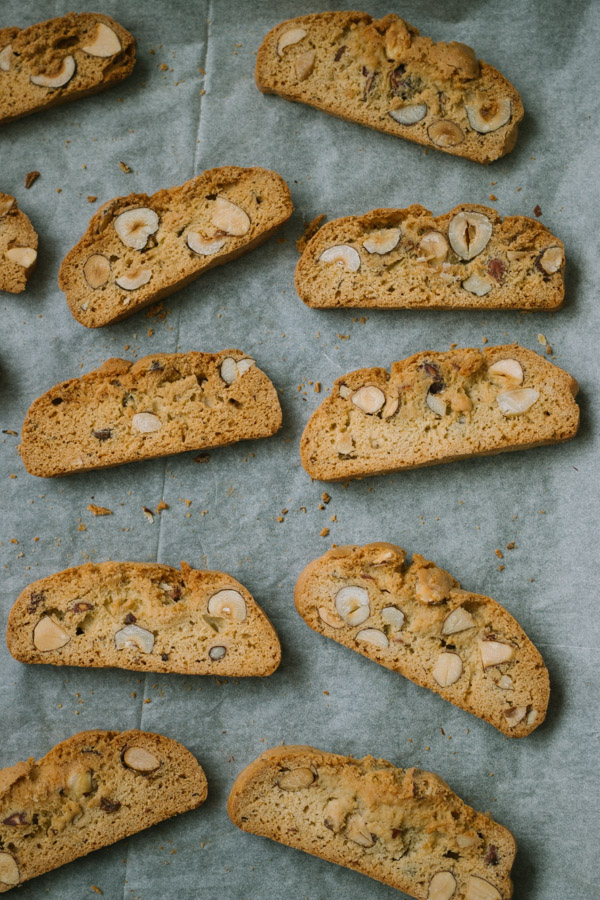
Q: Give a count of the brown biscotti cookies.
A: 11